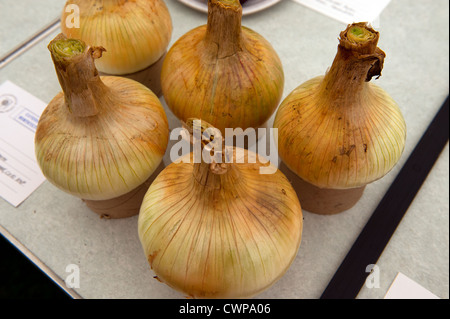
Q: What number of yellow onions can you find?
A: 5